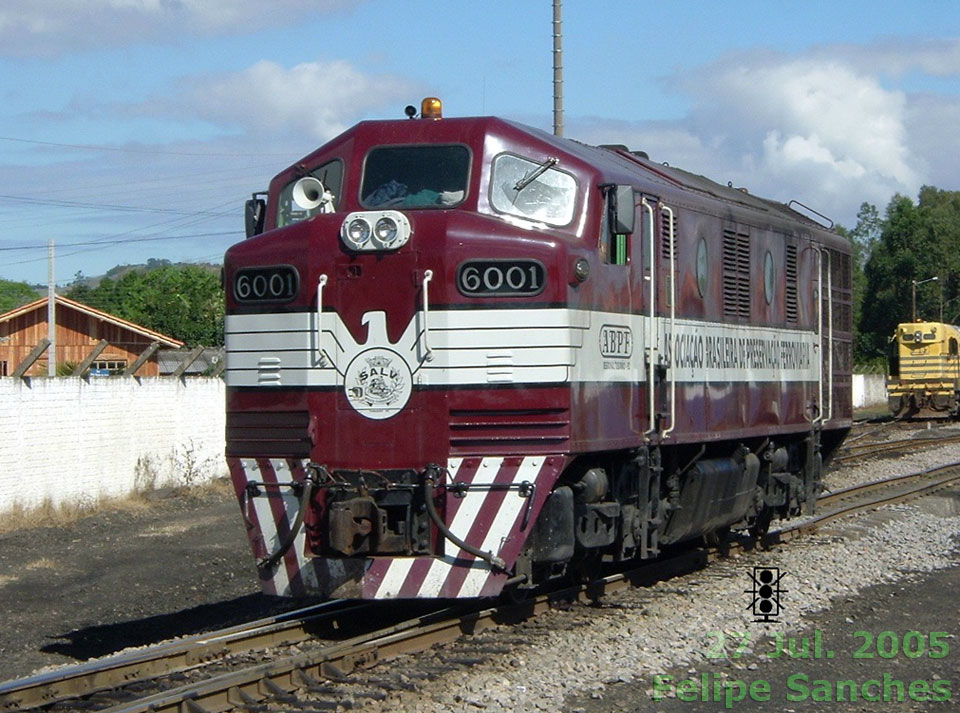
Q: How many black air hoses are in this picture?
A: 2